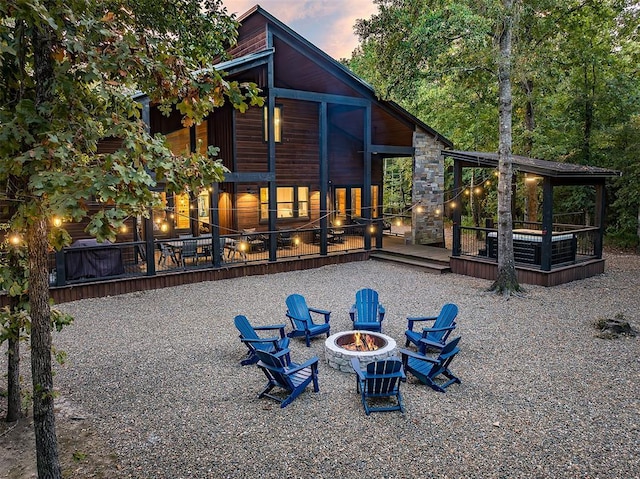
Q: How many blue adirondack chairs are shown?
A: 7